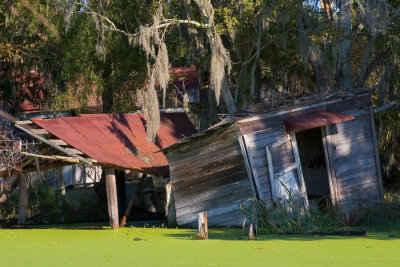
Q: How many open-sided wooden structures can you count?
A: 1